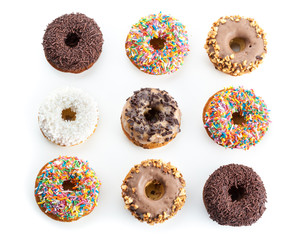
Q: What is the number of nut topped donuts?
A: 2